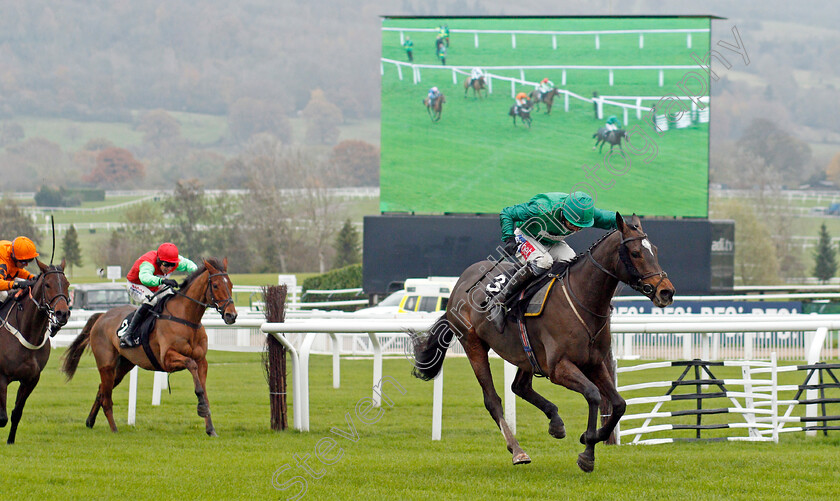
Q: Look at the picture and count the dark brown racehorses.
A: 2